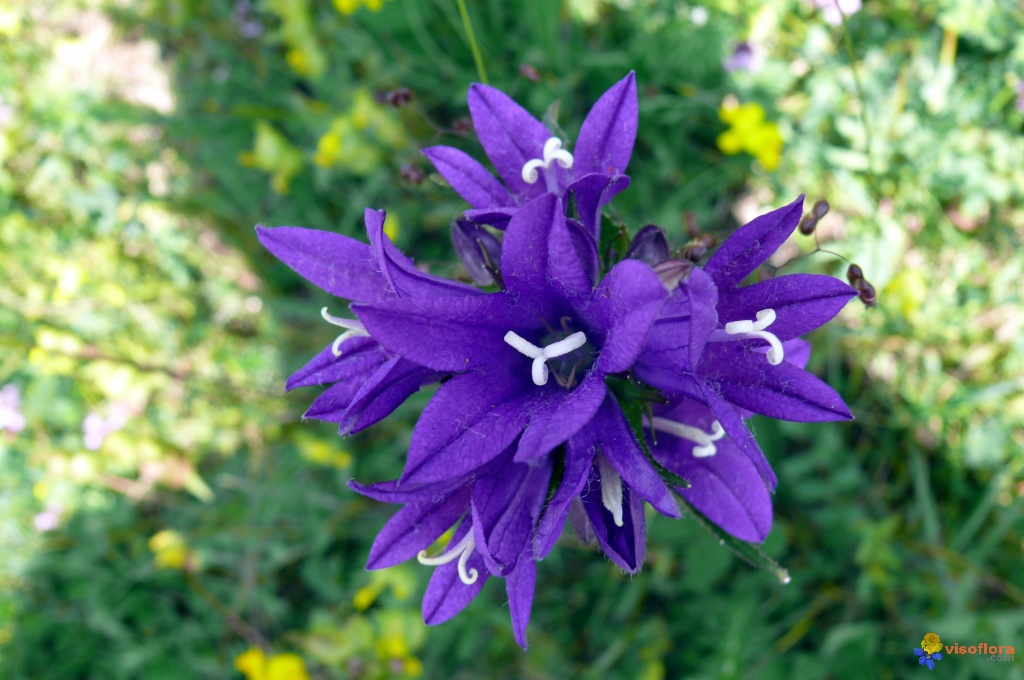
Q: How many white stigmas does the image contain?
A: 7